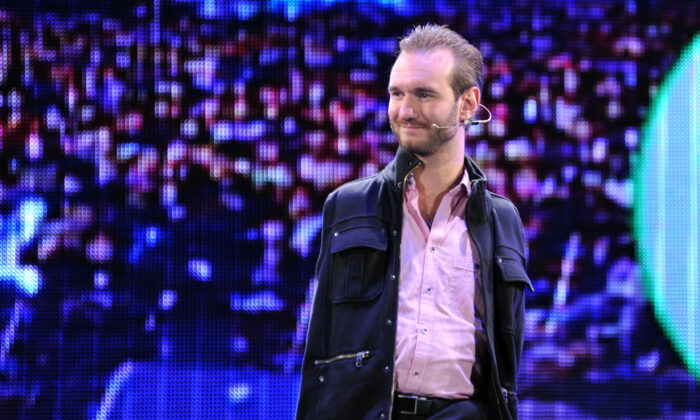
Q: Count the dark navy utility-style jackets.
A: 1